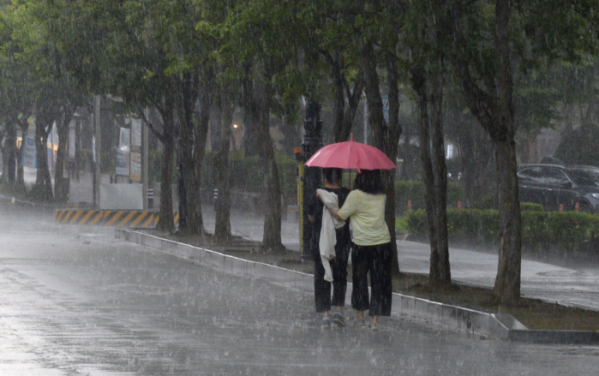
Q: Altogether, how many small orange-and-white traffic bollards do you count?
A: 4